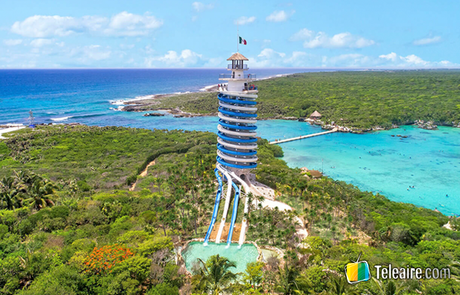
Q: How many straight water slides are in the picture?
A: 4